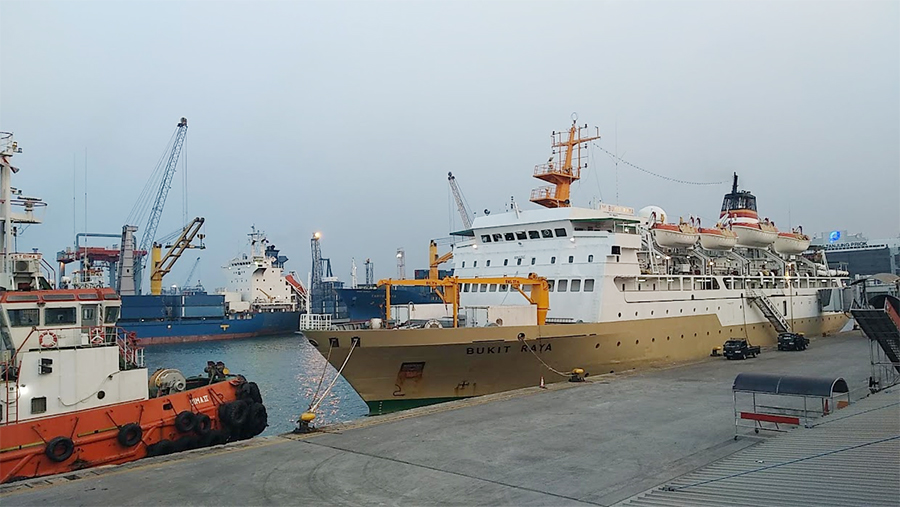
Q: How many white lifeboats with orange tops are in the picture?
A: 4